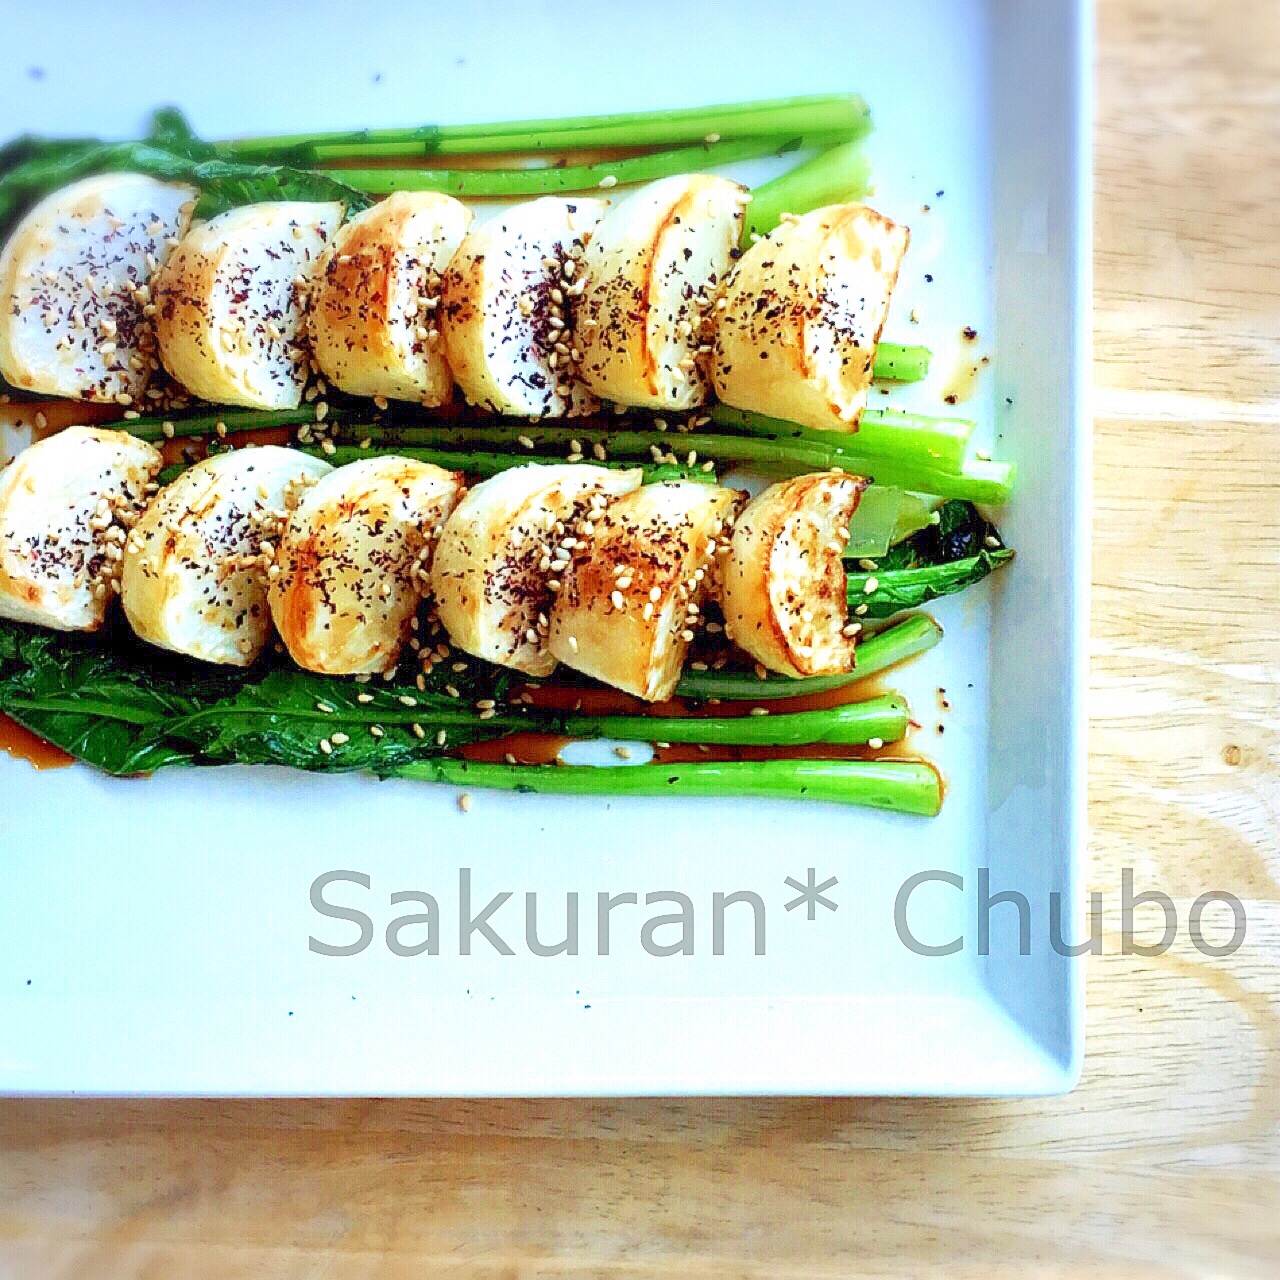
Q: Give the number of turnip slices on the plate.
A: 12